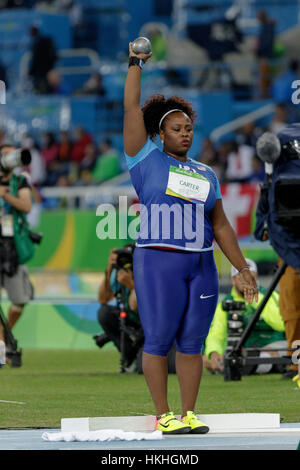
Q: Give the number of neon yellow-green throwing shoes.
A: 2